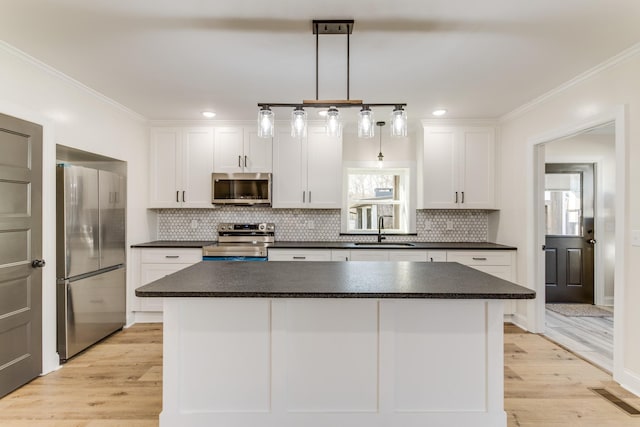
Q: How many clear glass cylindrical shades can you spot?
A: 5